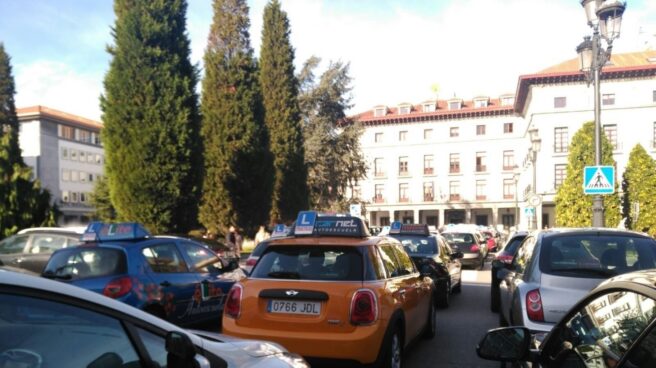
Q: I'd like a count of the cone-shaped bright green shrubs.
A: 2